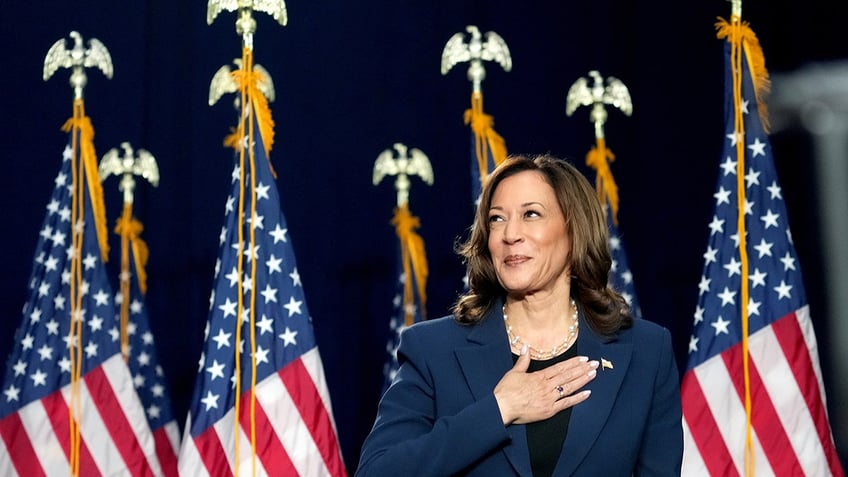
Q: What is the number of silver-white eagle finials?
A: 7